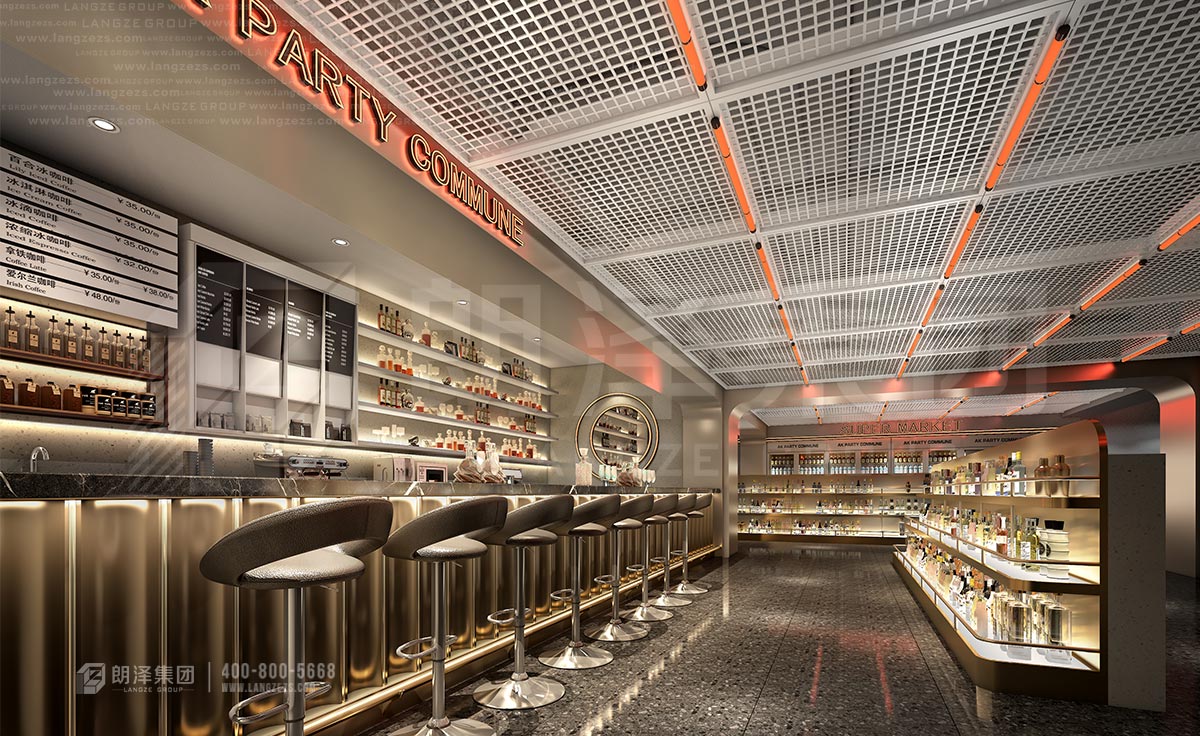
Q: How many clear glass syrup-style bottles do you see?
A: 9